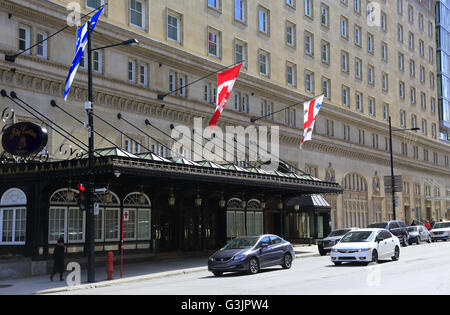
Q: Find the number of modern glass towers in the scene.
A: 1